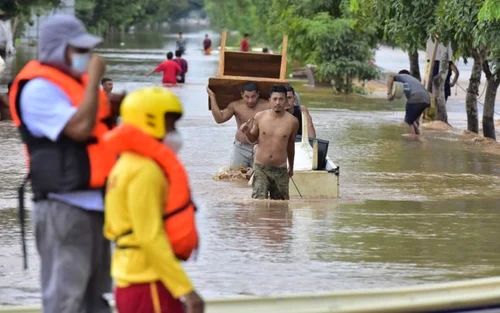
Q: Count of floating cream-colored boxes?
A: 1